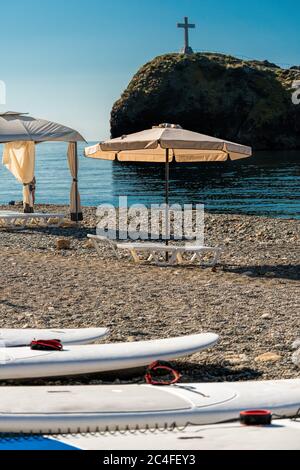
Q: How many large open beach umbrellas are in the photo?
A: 1